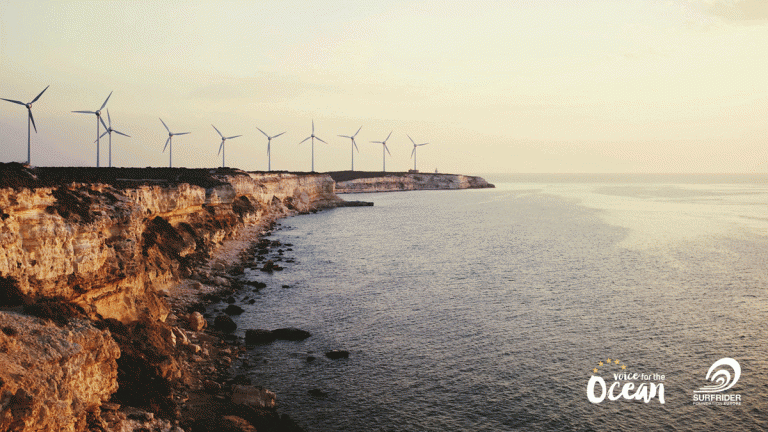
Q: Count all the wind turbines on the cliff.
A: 10